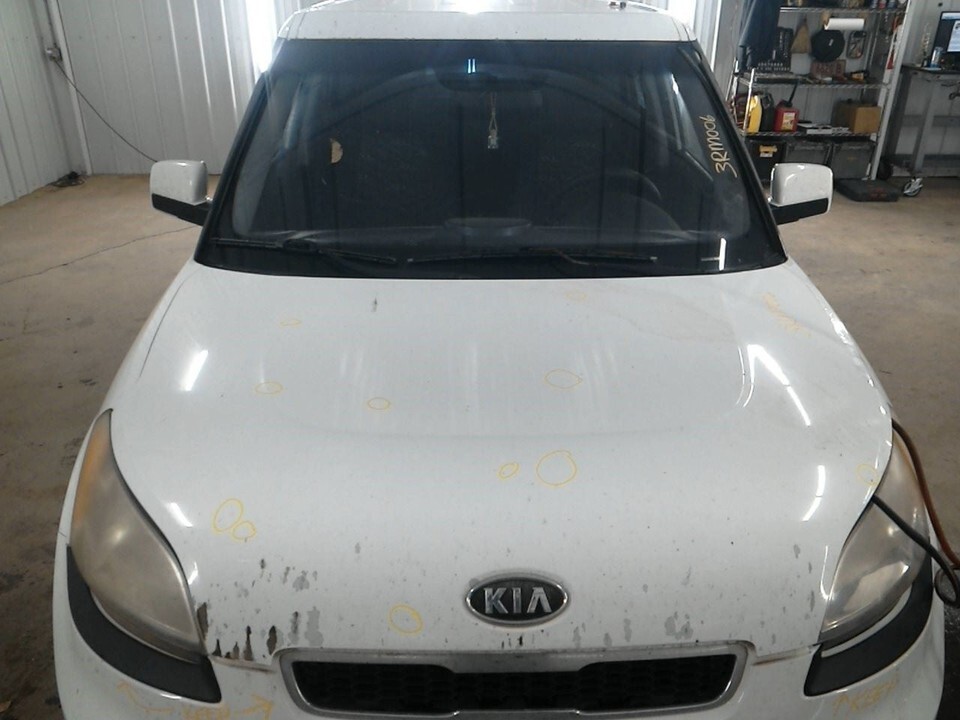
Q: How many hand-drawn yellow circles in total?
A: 11